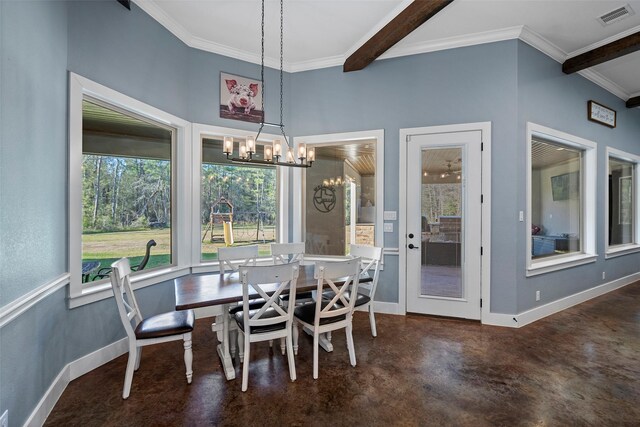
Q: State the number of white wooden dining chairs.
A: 6